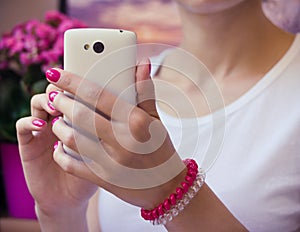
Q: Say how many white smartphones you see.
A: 1